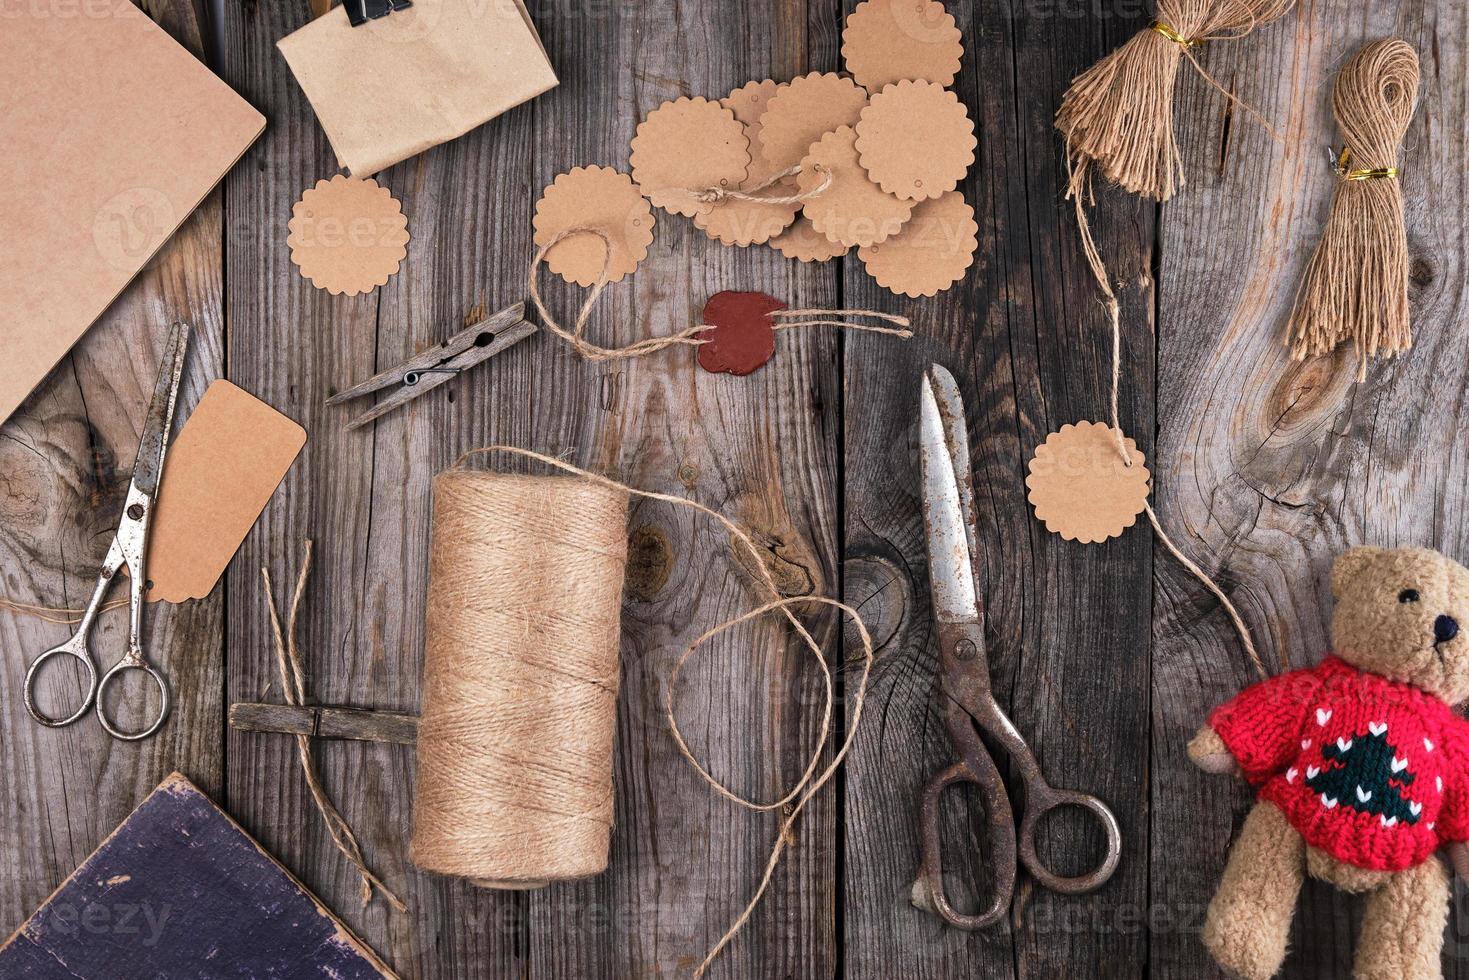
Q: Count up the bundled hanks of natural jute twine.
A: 2